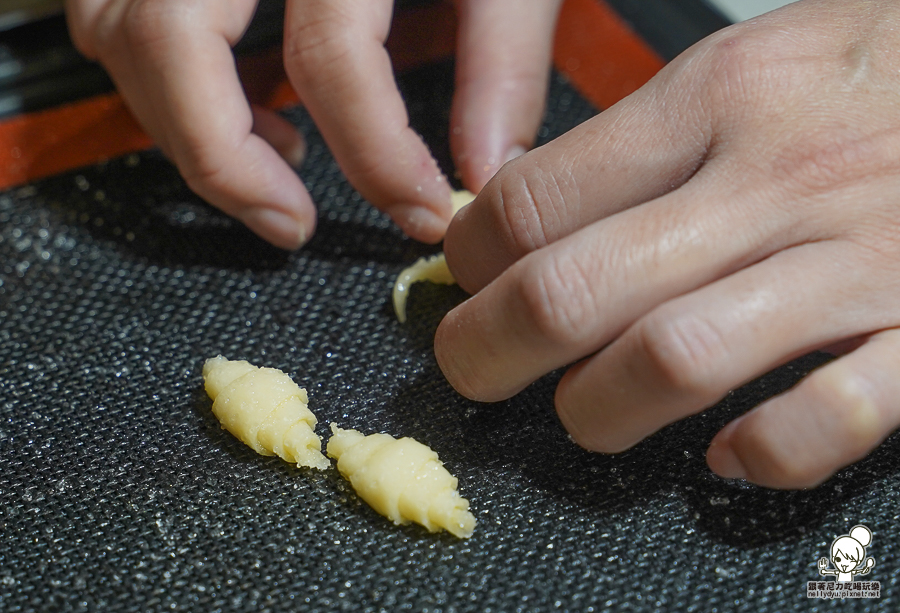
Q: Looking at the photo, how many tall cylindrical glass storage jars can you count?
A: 0